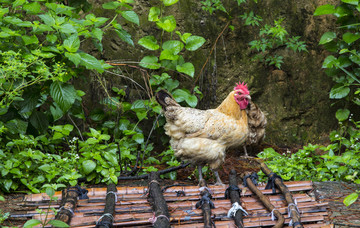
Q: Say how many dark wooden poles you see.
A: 7